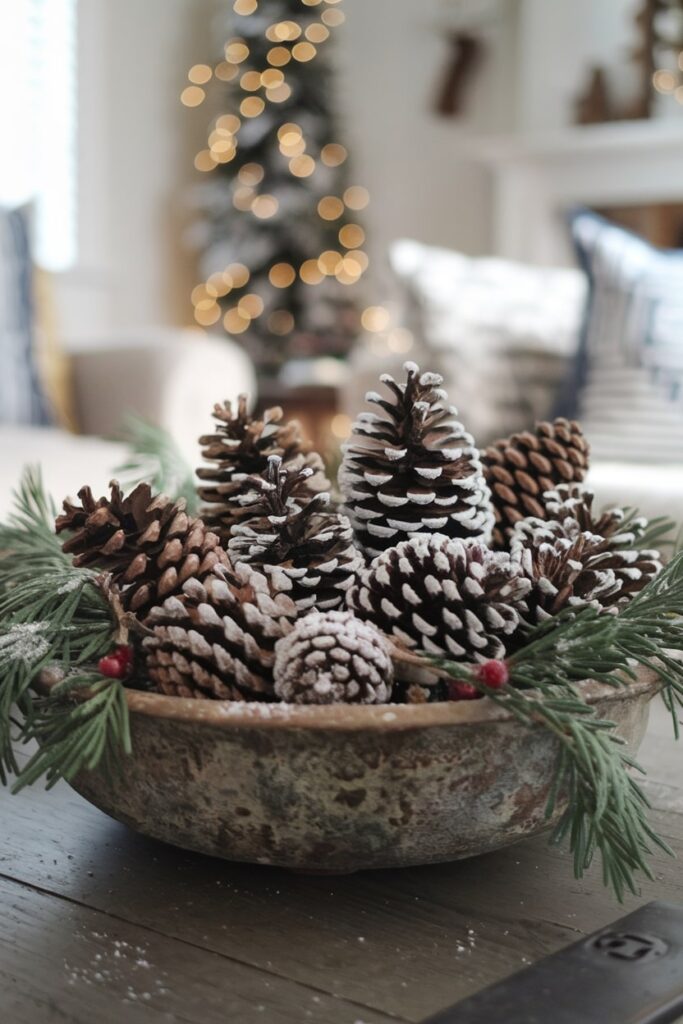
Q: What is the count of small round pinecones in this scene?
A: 1